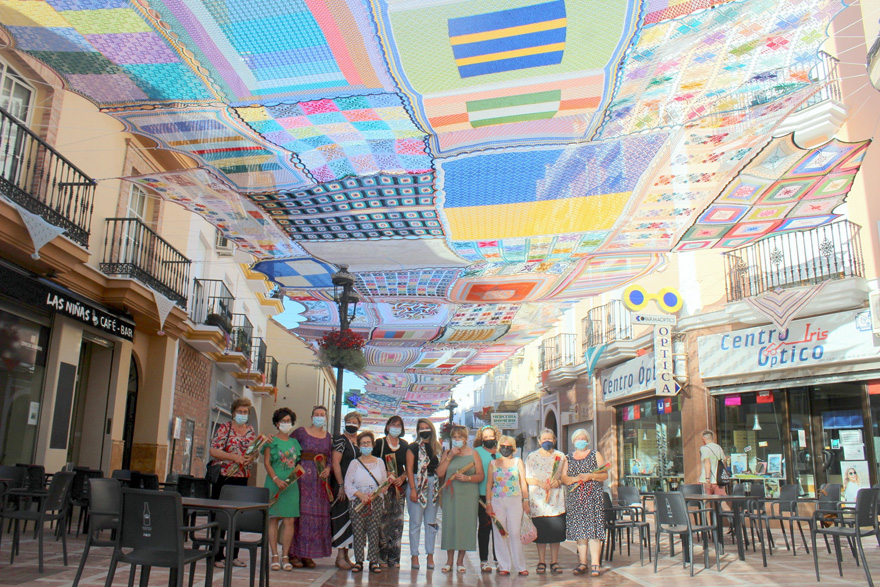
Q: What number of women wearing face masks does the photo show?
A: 12